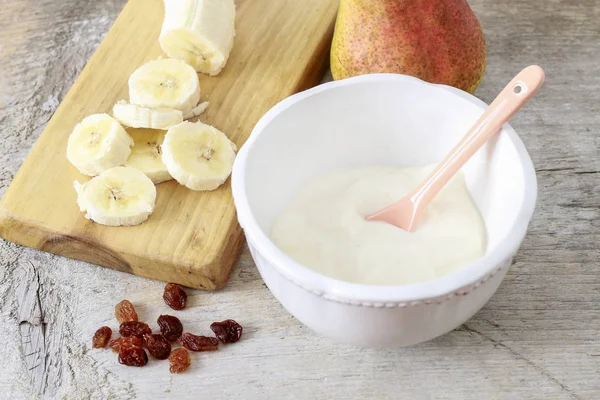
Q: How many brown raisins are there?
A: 11